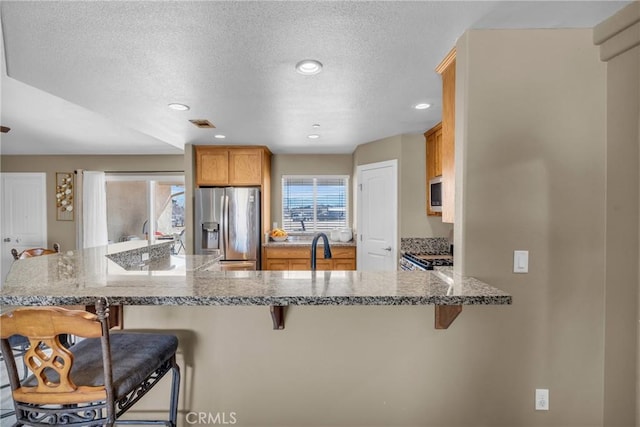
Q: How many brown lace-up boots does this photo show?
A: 0